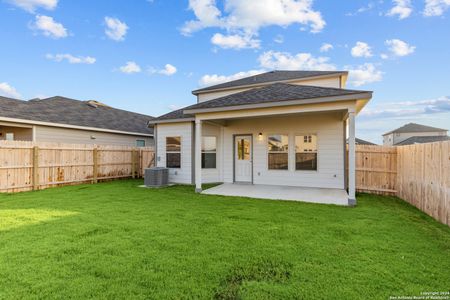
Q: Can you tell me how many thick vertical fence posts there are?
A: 3